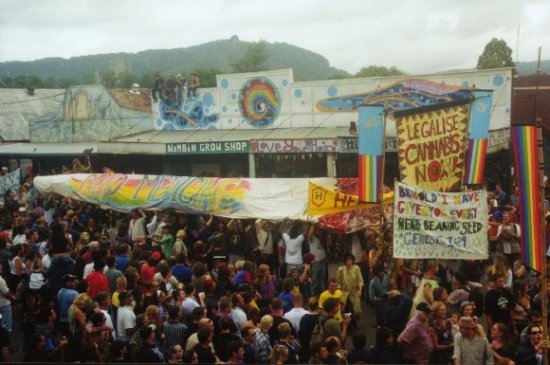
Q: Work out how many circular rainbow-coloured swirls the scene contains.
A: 1